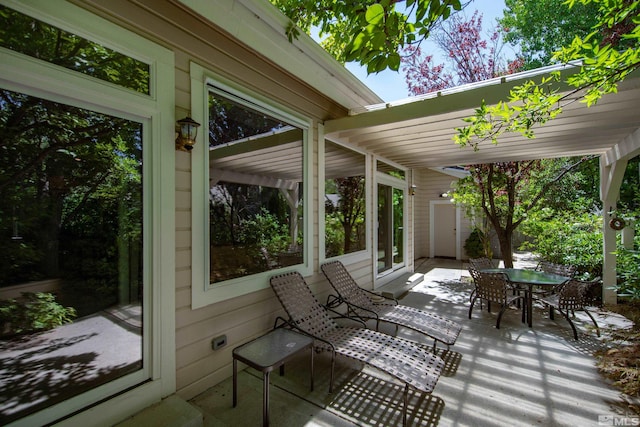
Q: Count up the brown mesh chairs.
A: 6